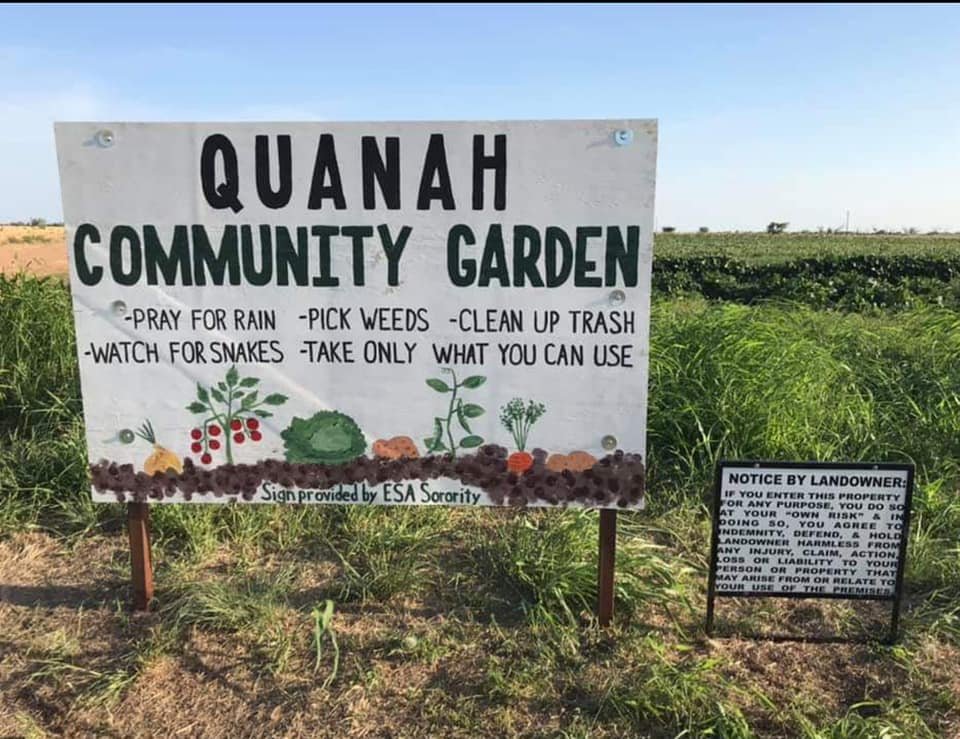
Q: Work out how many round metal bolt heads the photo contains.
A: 6